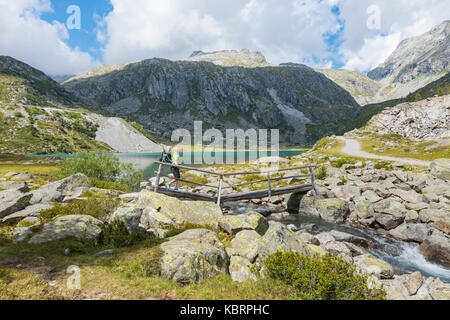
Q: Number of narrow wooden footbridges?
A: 1